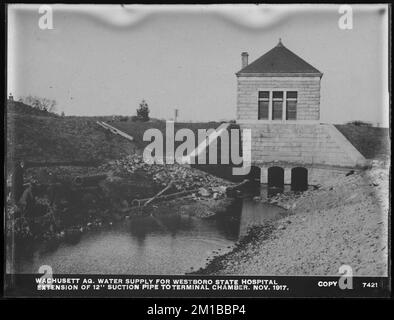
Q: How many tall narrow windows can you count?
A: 3